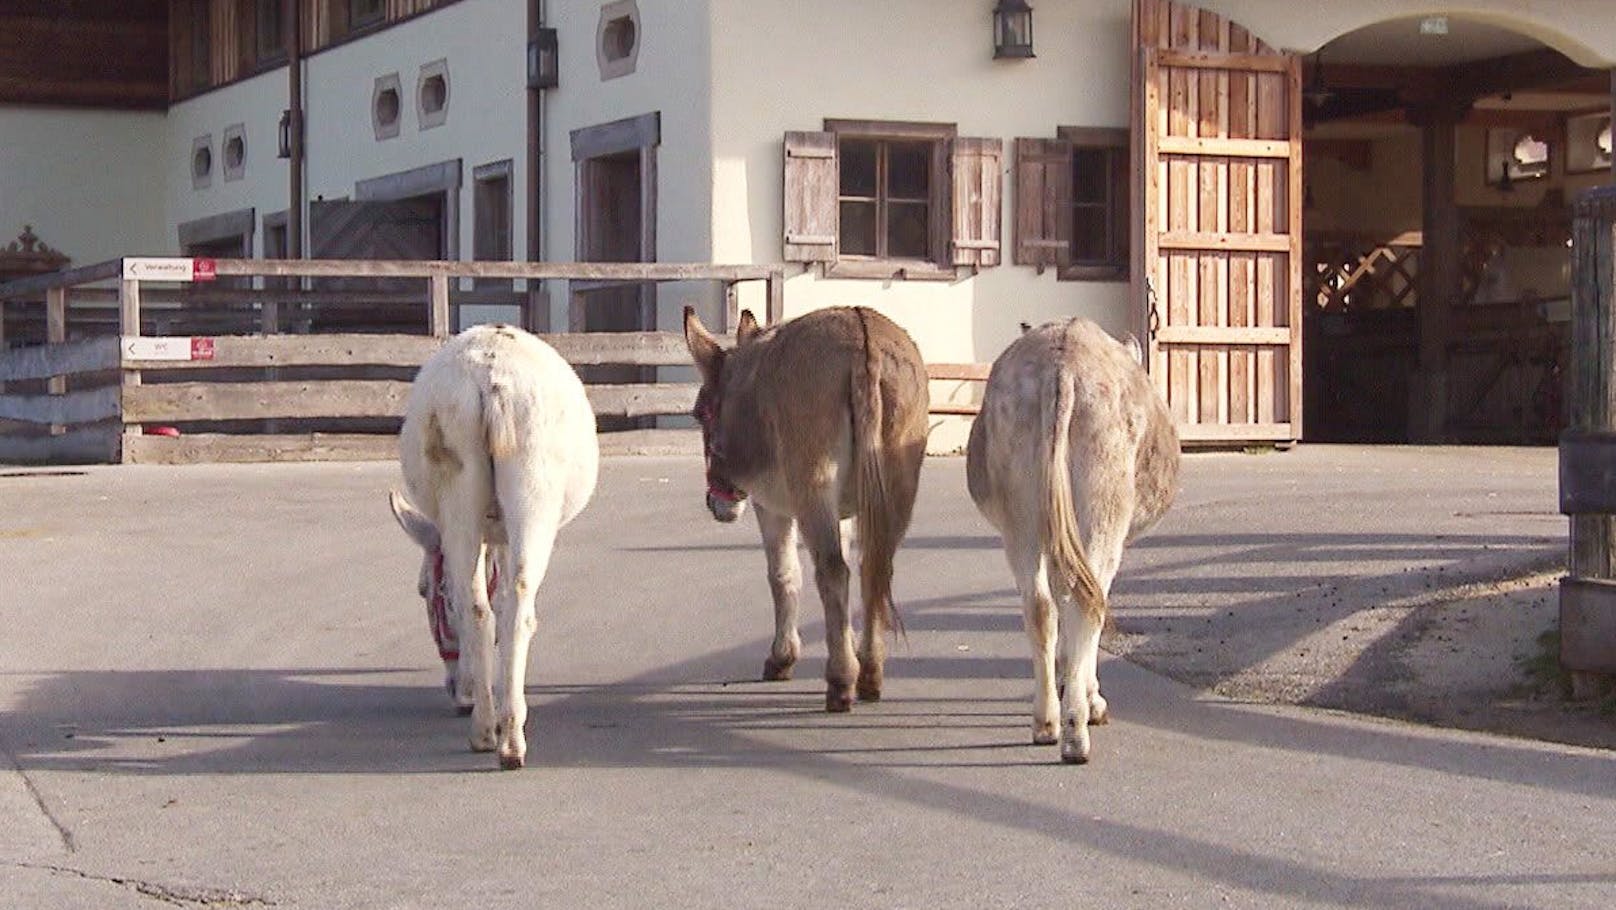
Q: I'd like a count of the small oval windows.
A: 5